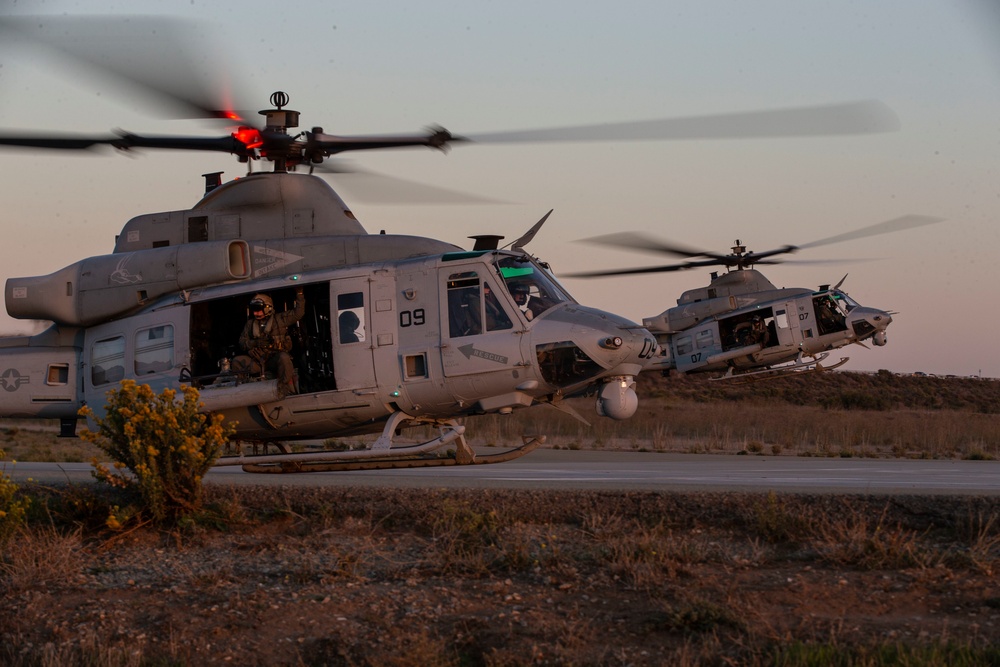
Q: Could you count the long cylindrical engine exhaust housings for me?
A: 2